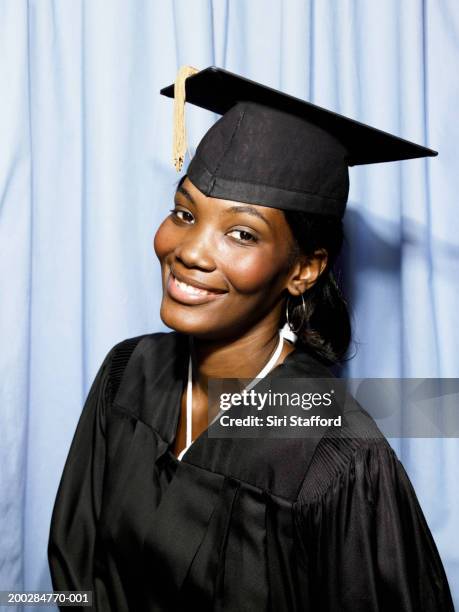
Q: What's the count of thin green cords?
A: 0